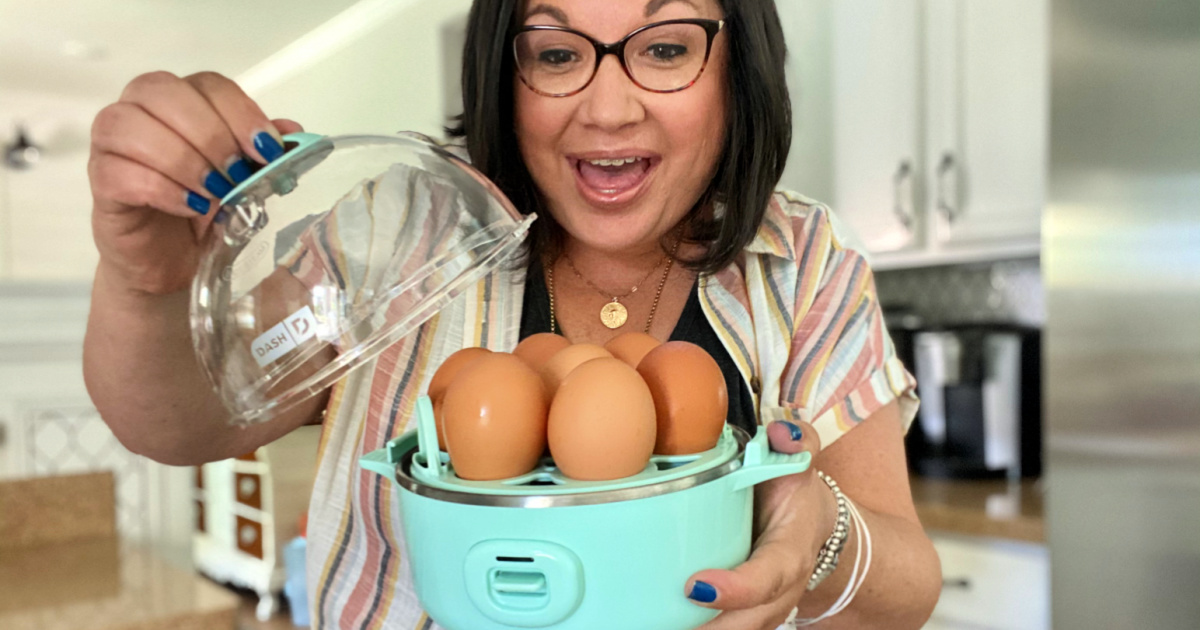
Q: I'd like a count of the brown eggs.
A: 7